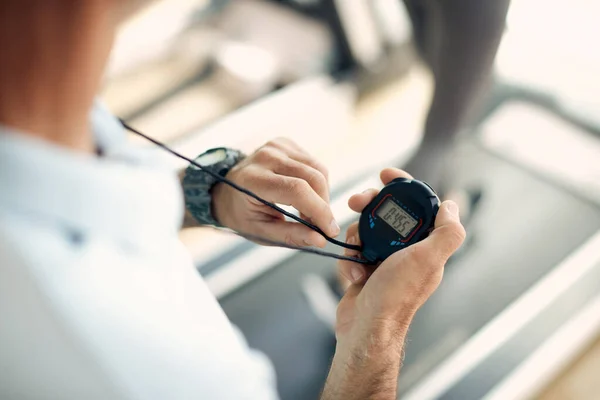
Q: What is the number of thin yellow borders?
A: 0